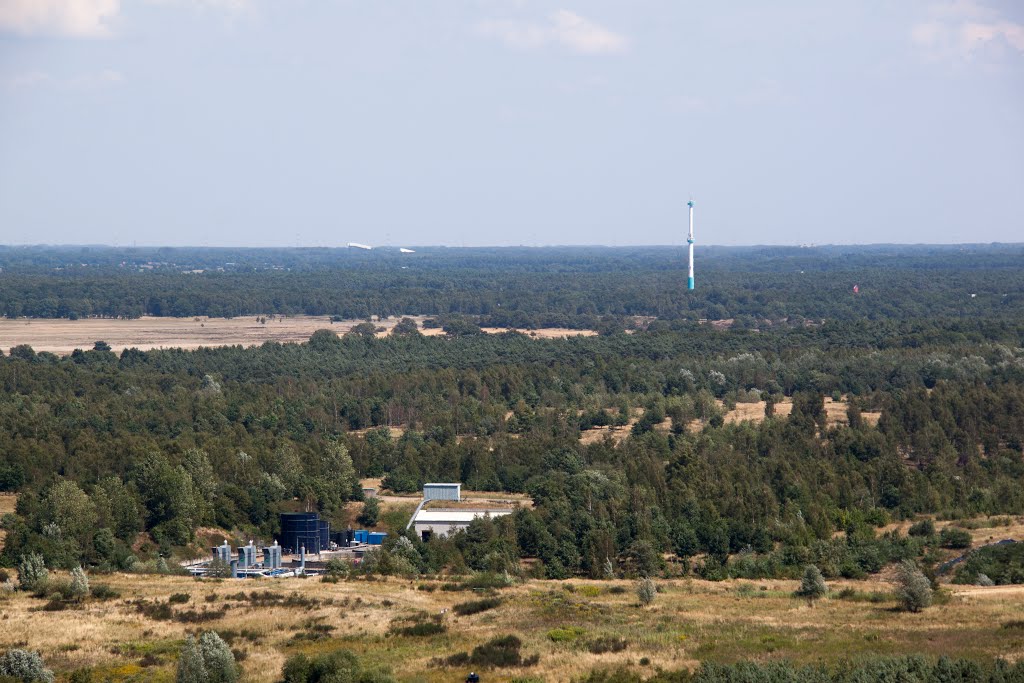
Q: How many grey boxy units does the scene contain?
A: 3